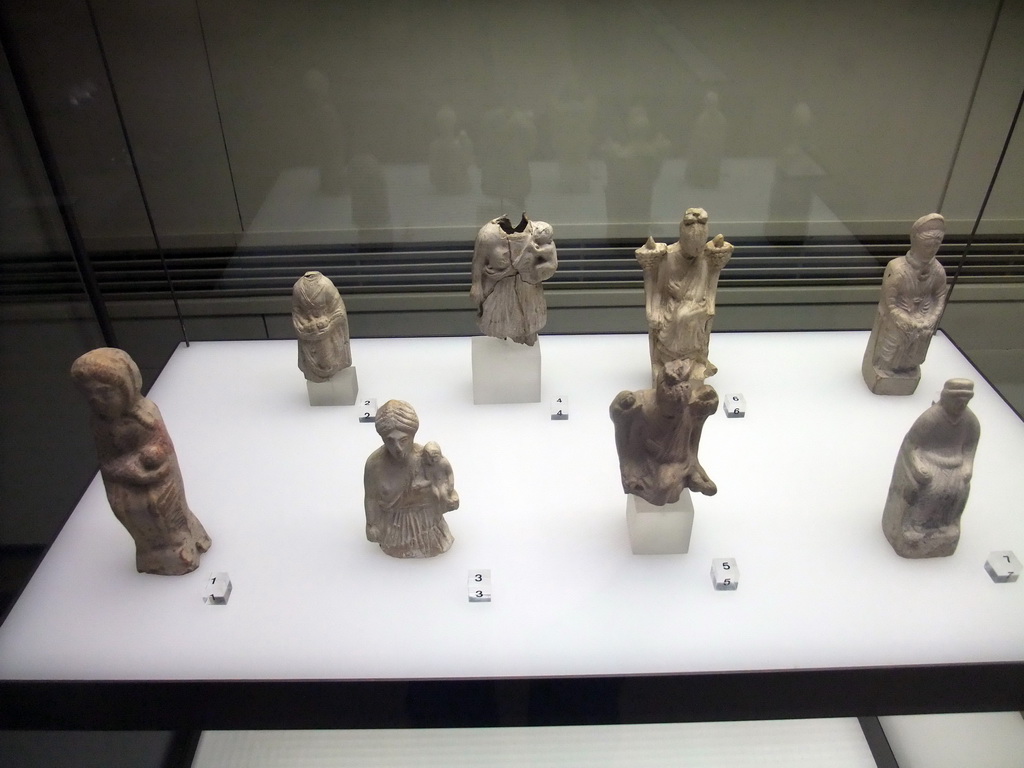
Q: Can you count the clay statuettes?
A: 8